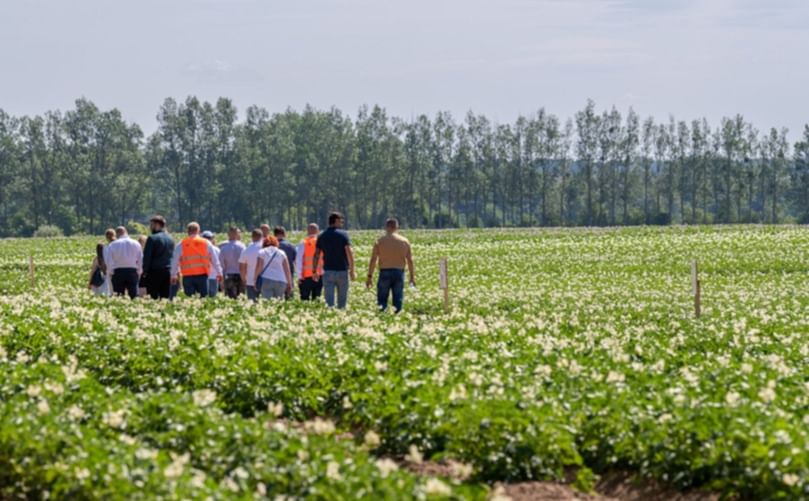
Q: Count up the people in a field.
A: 15